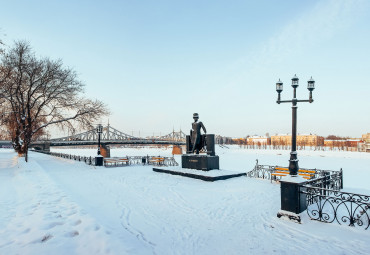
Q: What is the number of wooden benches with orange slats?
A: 3